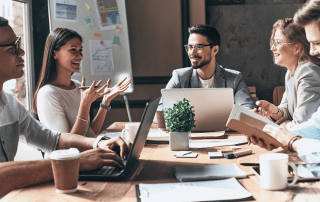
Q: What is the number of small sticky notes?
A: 5